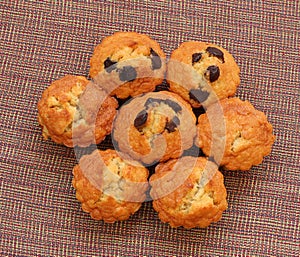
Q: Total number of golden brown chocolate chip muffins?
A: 3